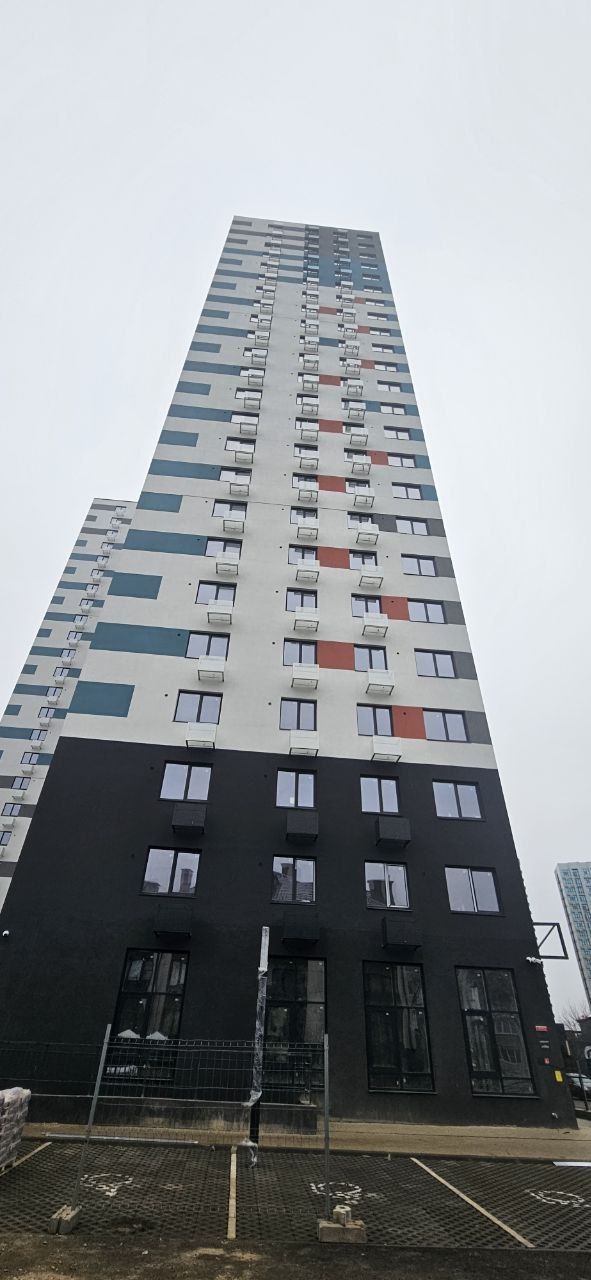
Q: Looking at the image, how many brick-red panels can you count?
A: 12